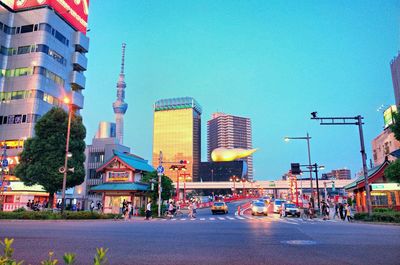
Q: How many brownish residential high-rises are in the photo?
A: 1